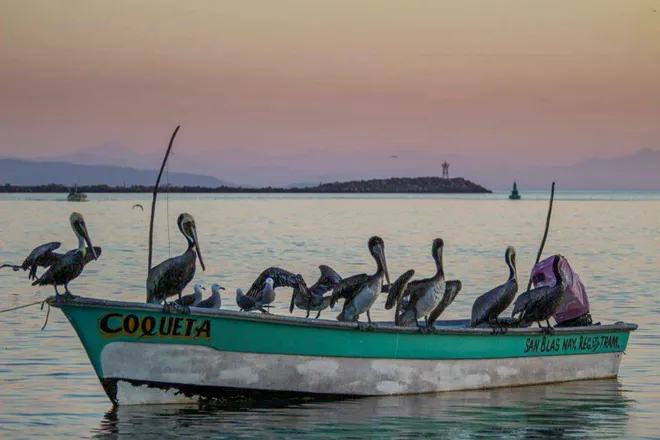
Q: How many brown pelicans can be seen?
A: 7